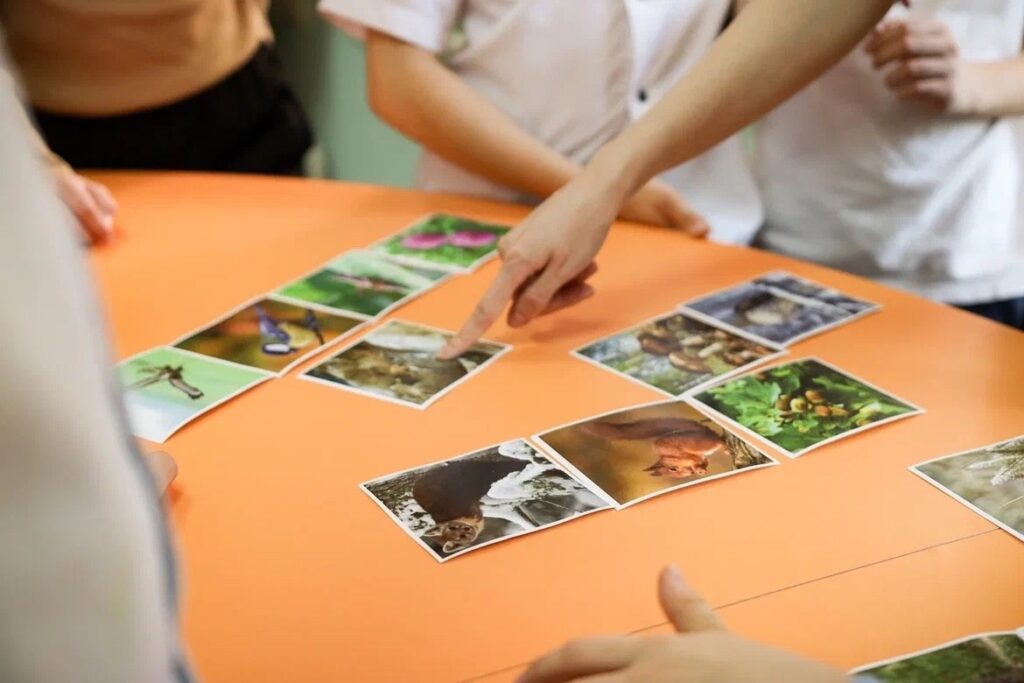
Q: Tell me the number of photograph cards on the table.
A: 12